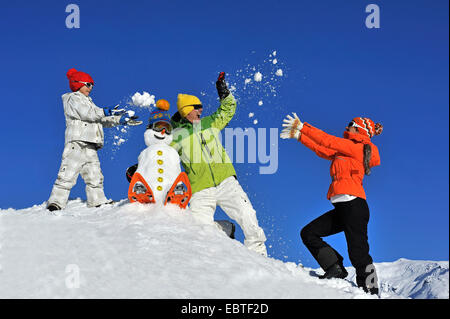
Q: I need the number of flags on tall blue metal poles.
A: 0